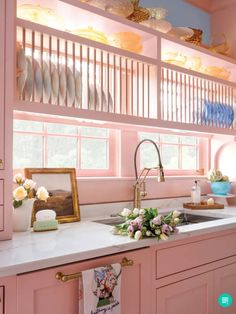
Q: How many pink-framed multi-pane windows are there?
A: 2